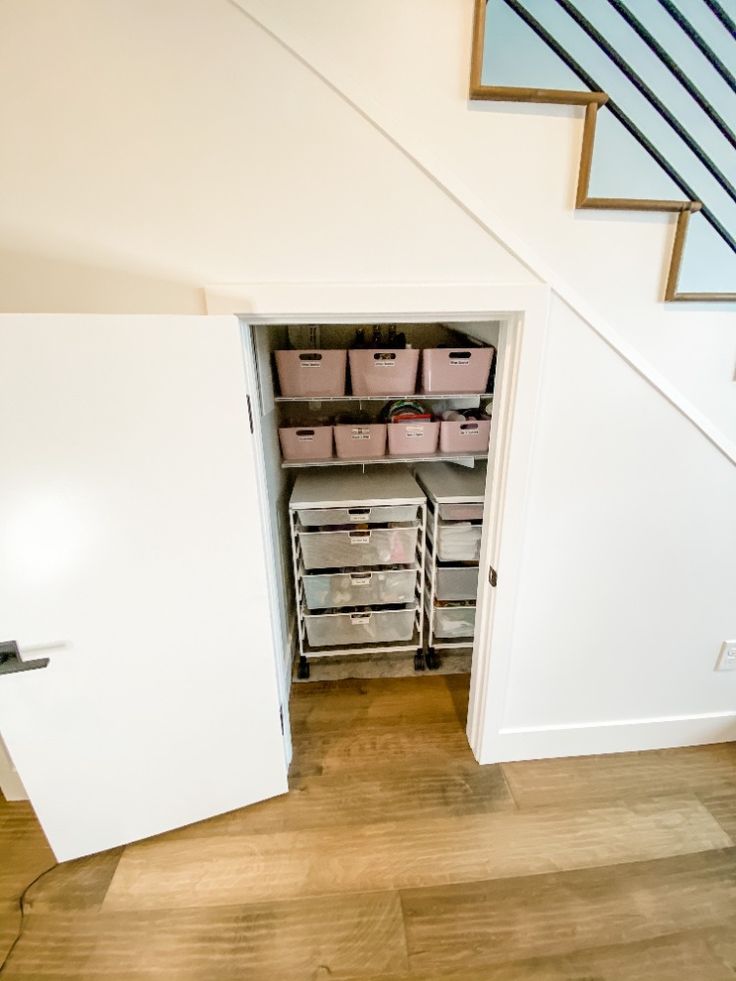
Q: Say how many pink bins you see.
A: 7